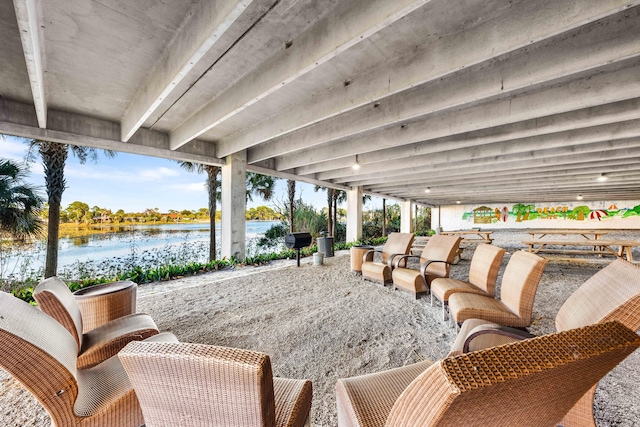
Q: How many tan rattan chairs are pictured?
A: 9